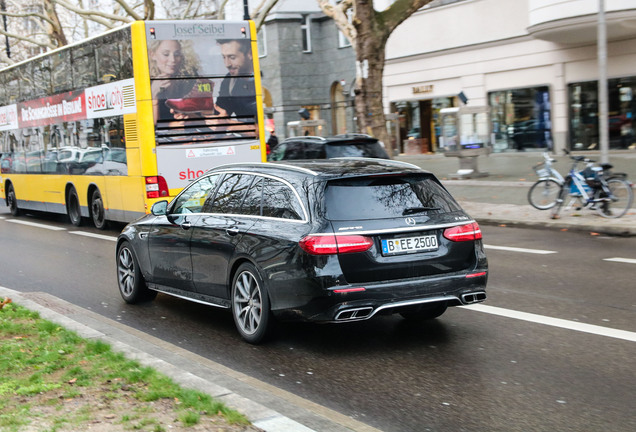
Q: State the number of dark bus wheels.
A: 3